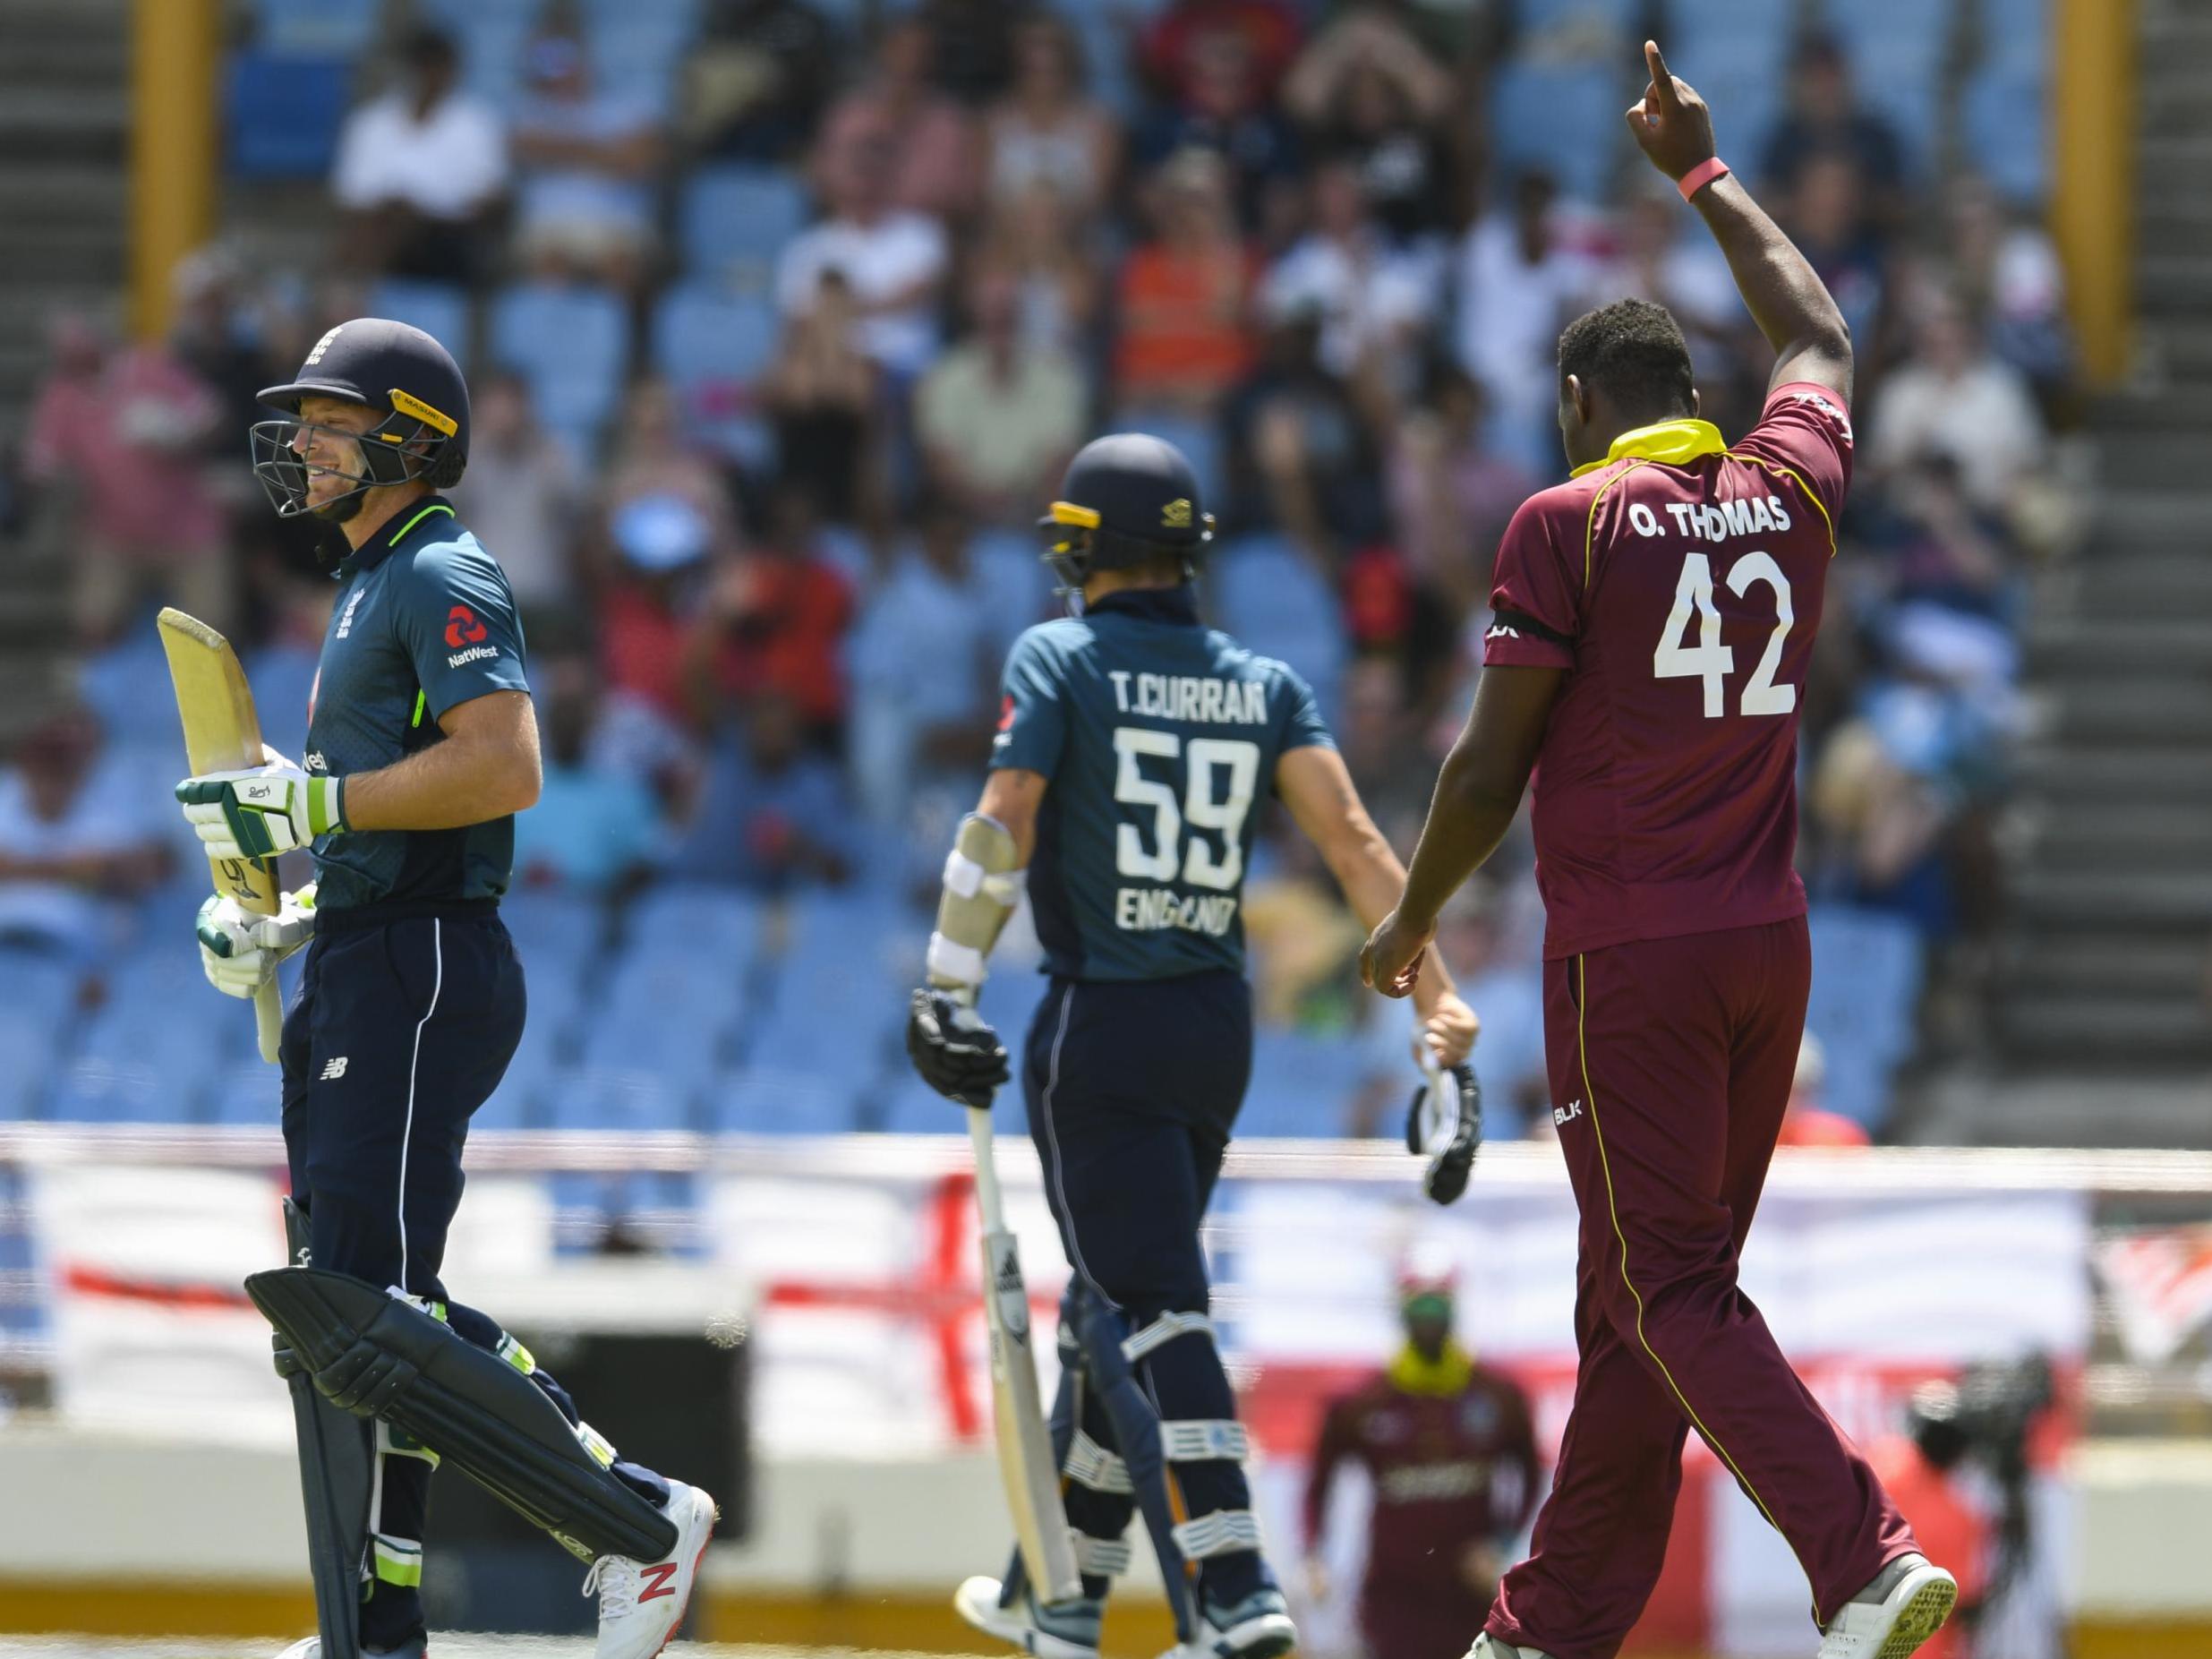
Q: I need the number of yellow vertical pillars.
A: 2